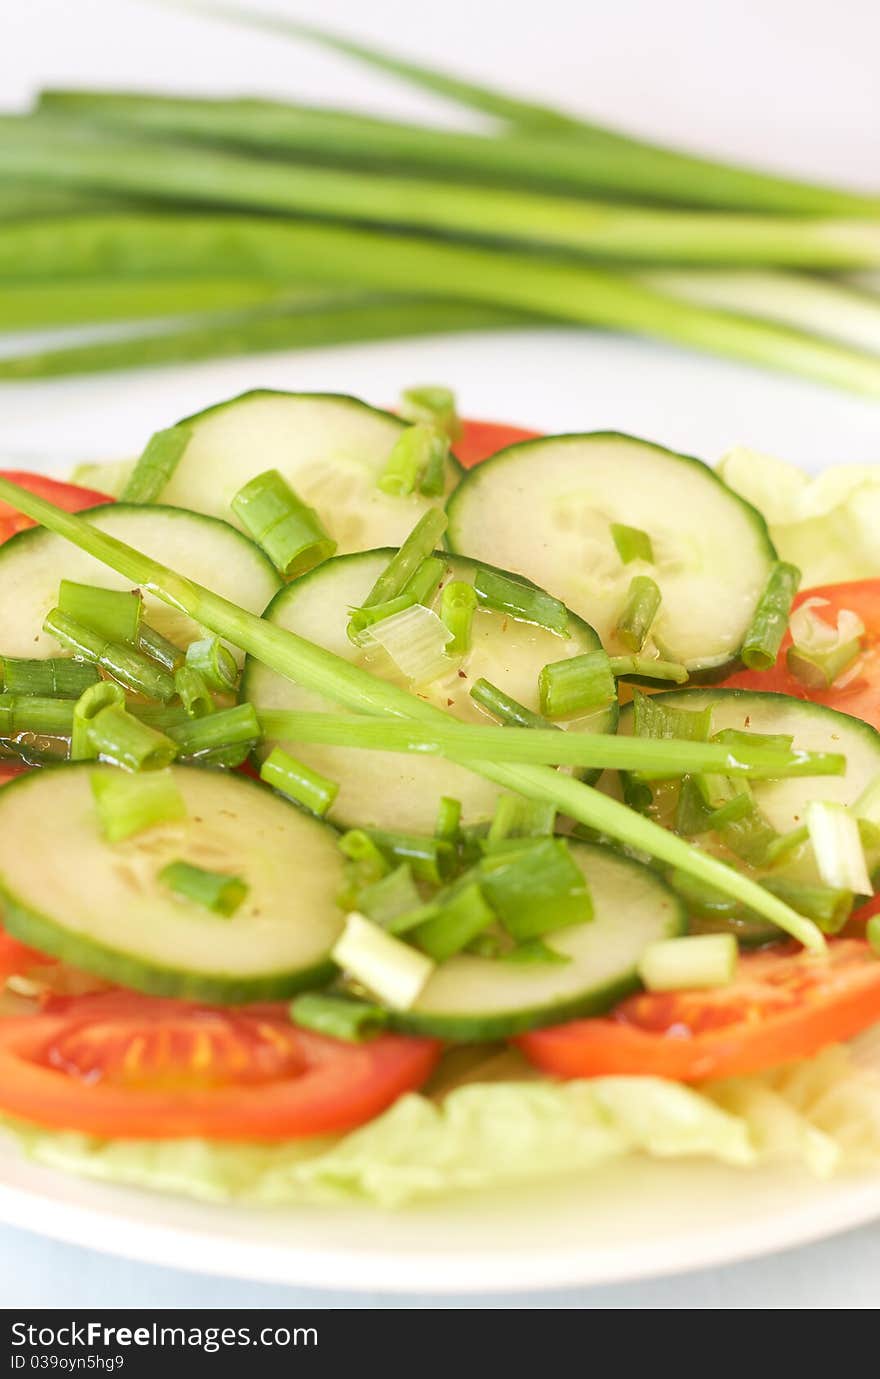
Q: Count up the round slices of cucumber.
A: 7